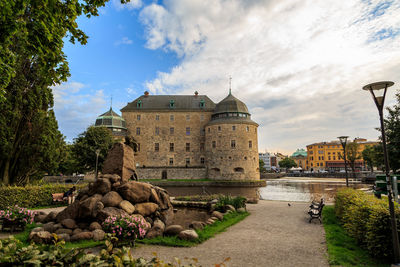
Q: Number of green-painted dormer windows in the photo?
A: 3